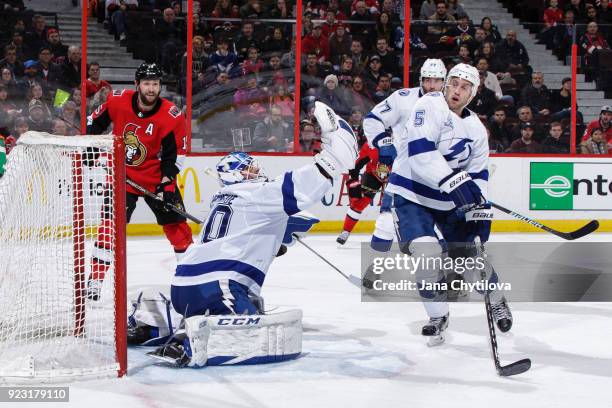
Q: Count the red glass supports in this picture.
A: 5